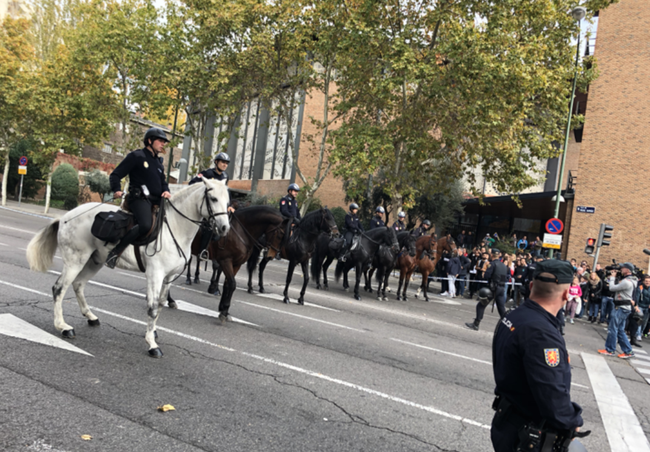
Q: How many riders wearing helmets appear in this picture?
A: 7